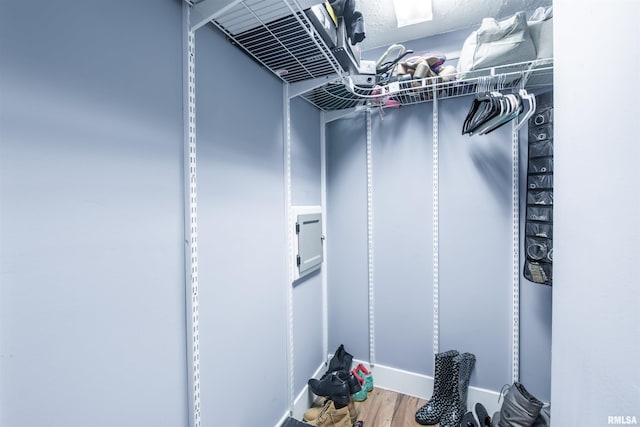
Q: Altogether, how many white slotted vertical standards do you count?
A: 6